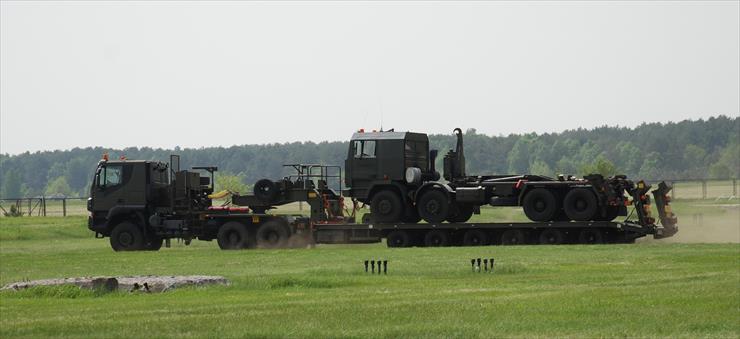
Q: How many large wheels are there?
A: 7